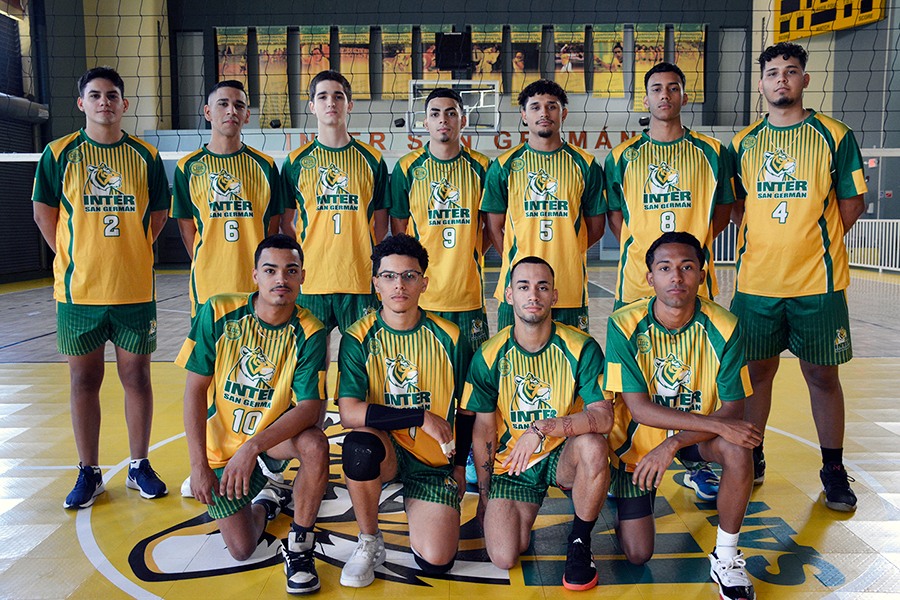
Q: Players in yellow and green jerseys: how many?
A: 11